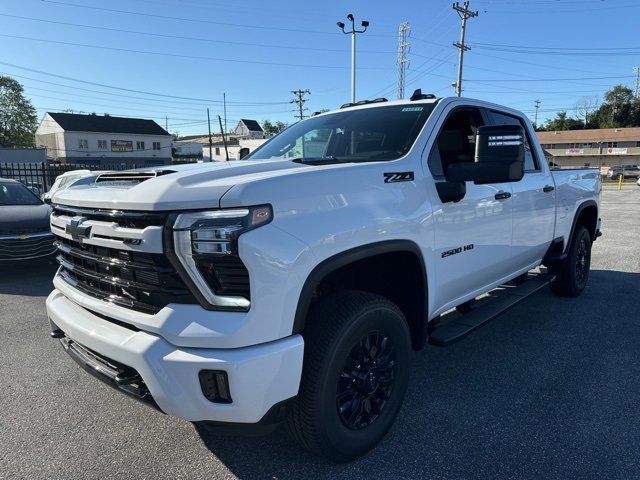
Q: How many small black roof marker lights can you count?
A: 5